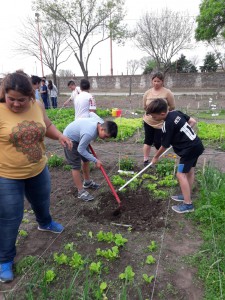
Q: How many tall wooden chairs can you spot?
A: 0